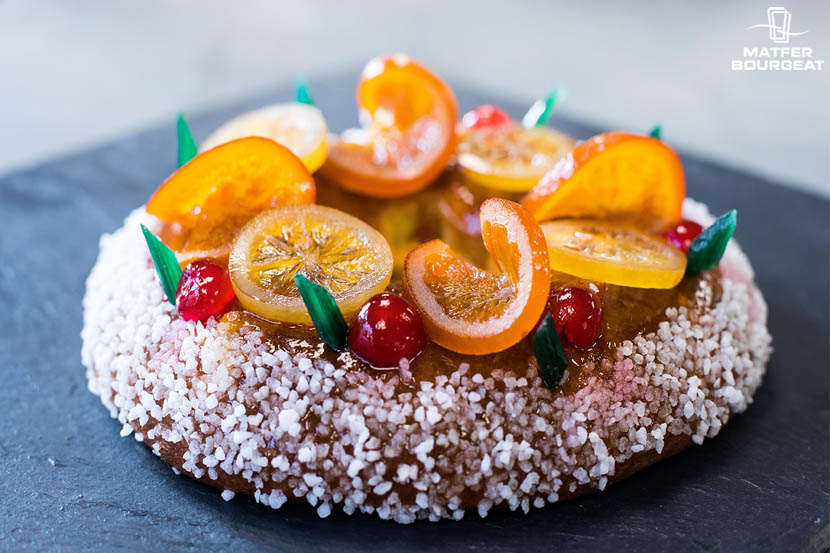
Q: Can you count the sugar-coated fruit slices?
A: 8